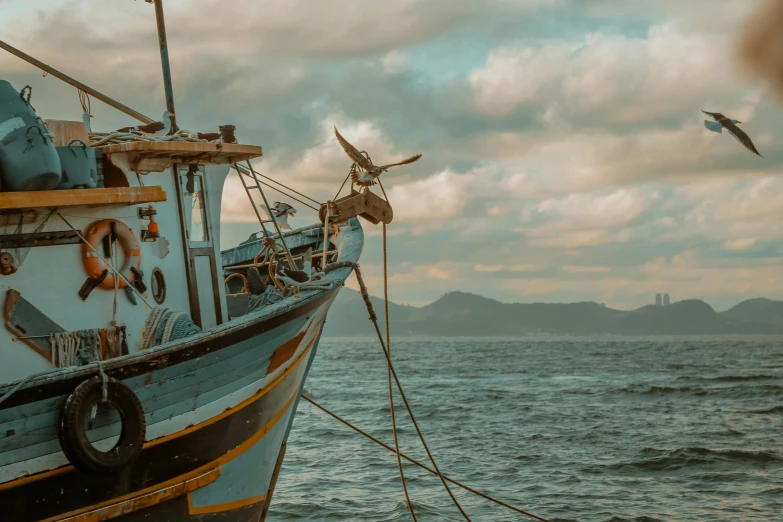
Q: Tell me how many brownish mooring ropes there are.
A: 3